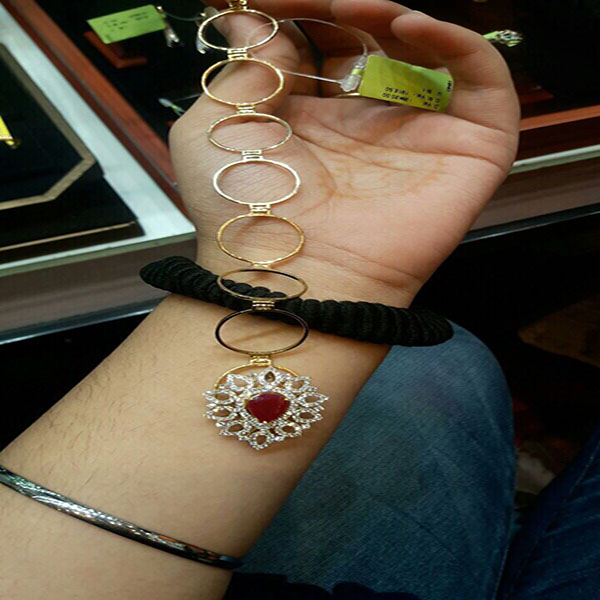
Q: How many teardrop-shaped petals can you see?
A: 10